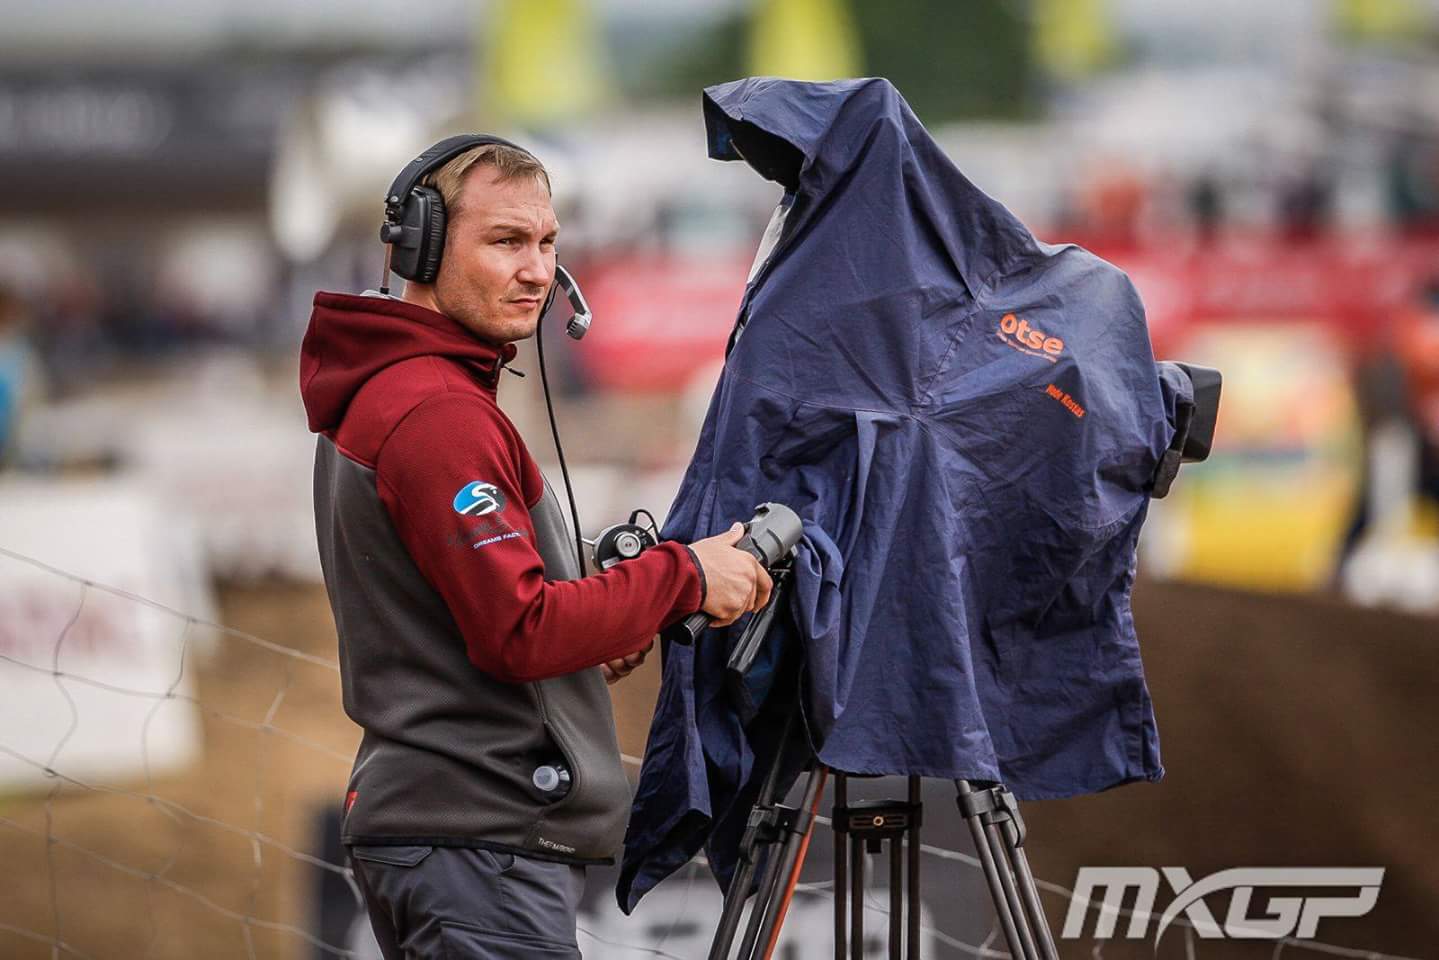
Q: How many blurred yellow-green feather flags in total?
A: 4